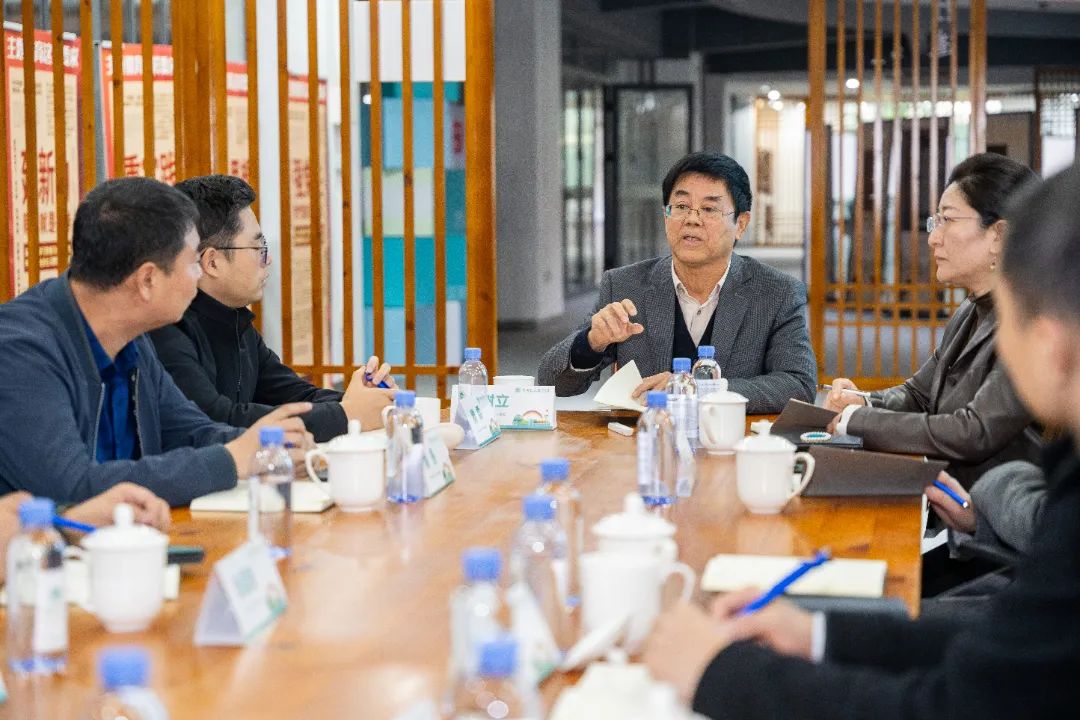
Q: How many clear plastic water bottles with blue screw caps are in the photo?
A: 12